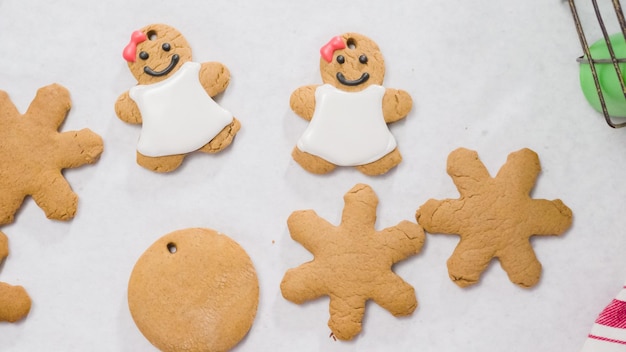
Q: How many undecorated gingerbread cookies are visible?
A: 5